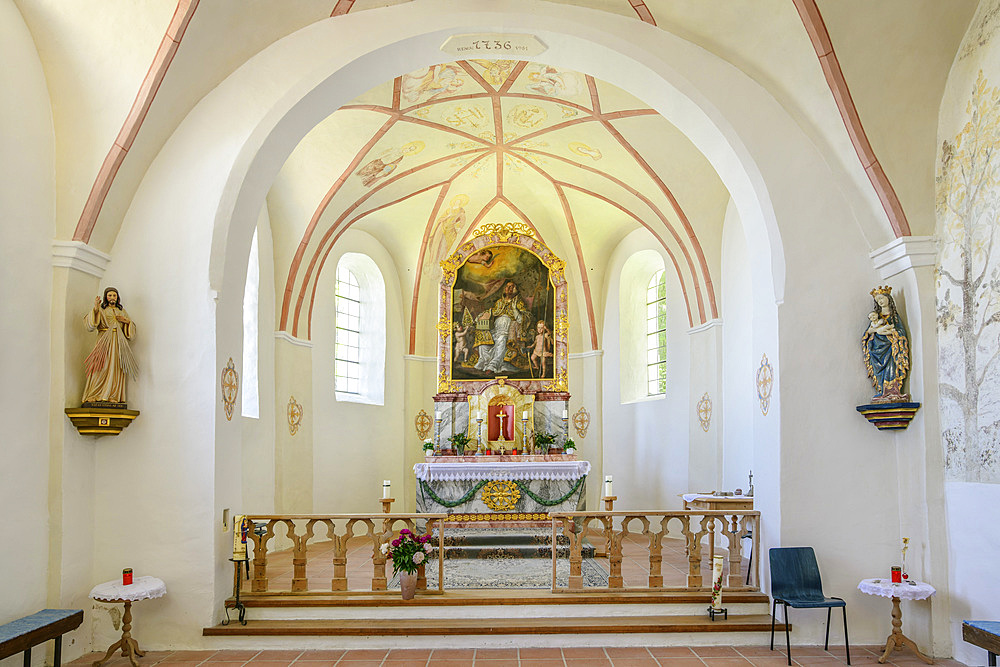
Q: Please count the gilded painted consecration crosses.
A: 6